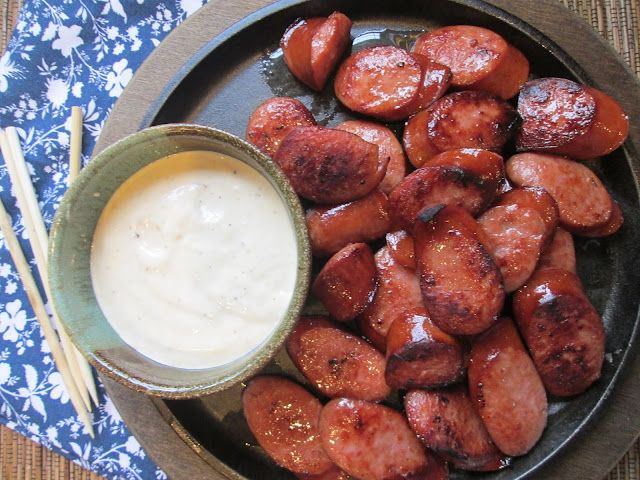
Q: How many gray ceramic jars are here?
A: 1